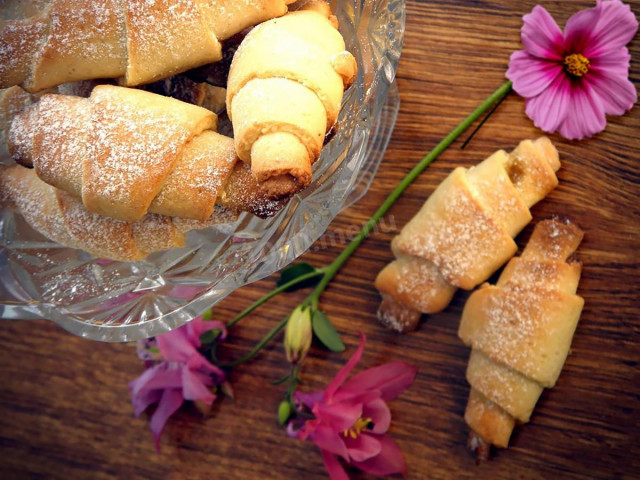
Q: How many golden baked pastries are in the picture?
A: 6